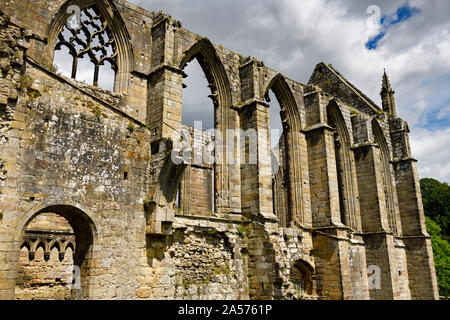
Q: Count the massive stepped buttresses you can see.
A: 5